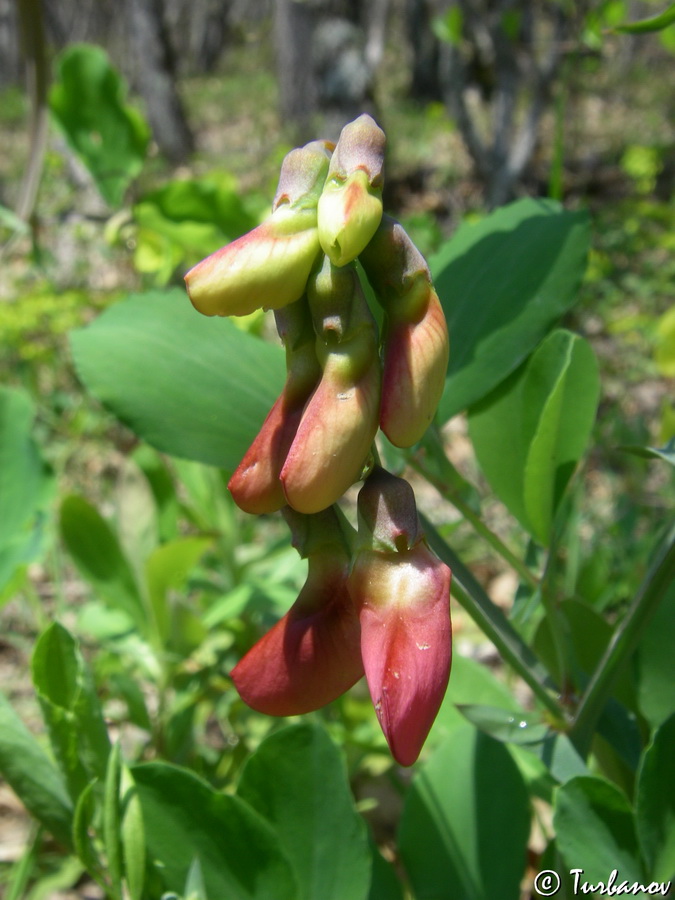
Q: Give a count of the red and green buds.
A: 7